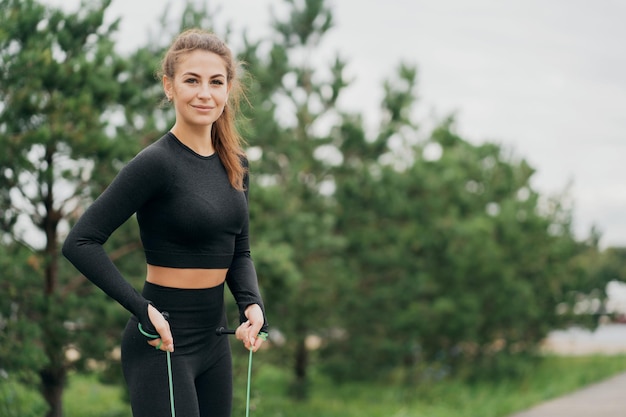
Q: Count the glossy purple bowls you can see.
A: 0